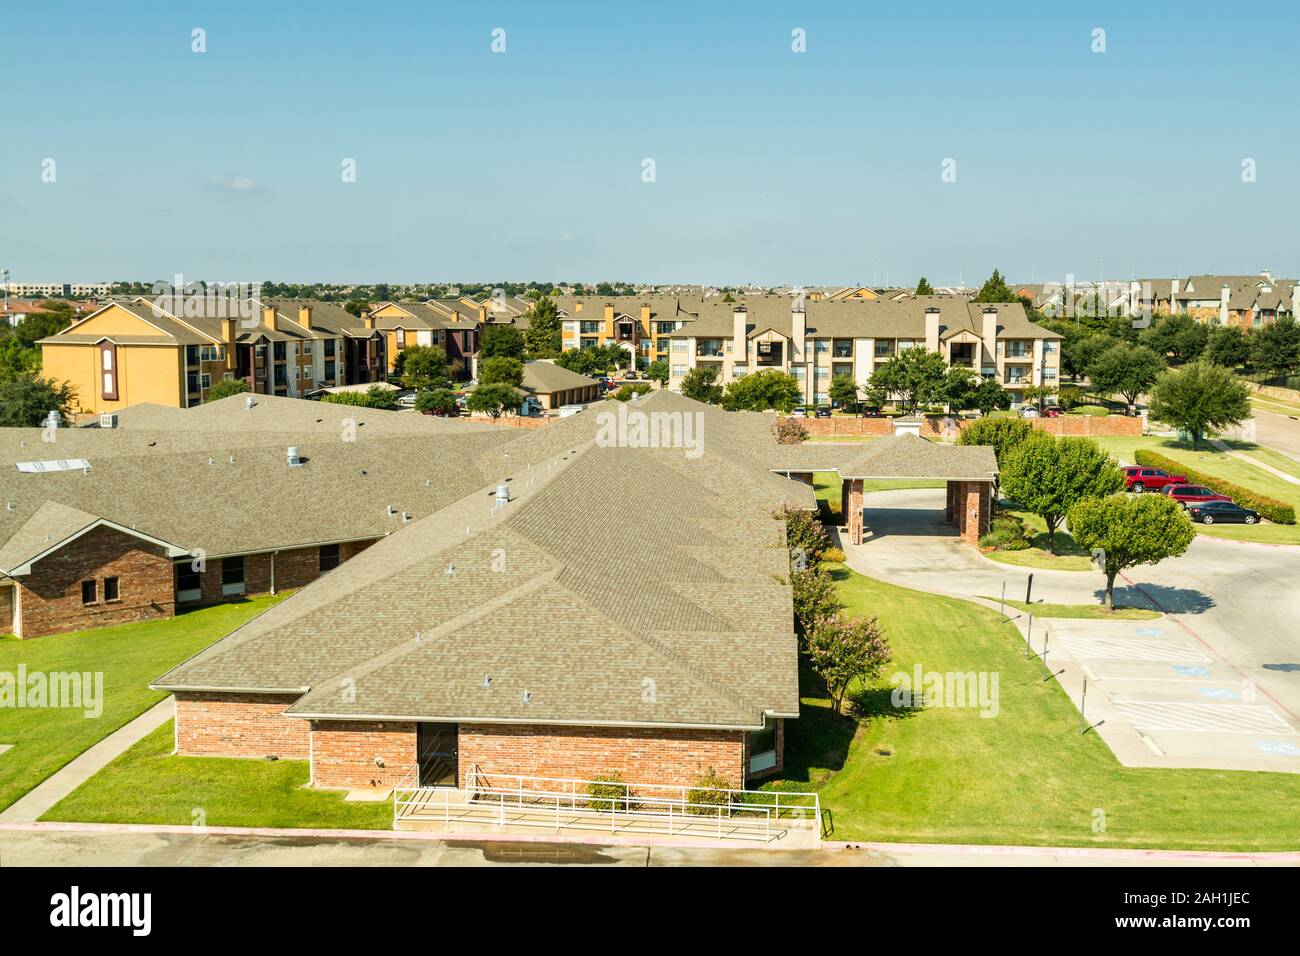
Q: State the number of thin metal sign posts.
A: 4